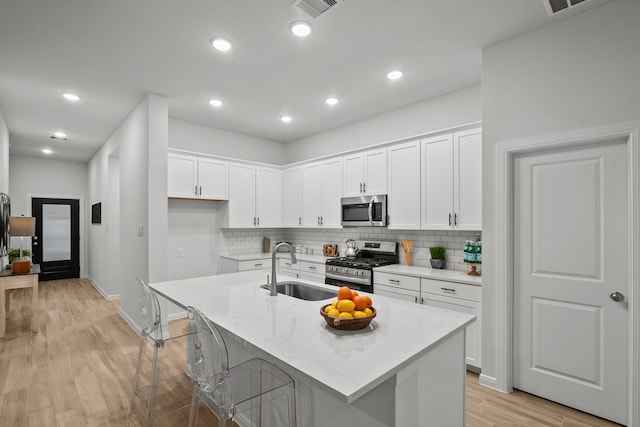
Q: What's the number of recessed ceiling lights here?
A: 9